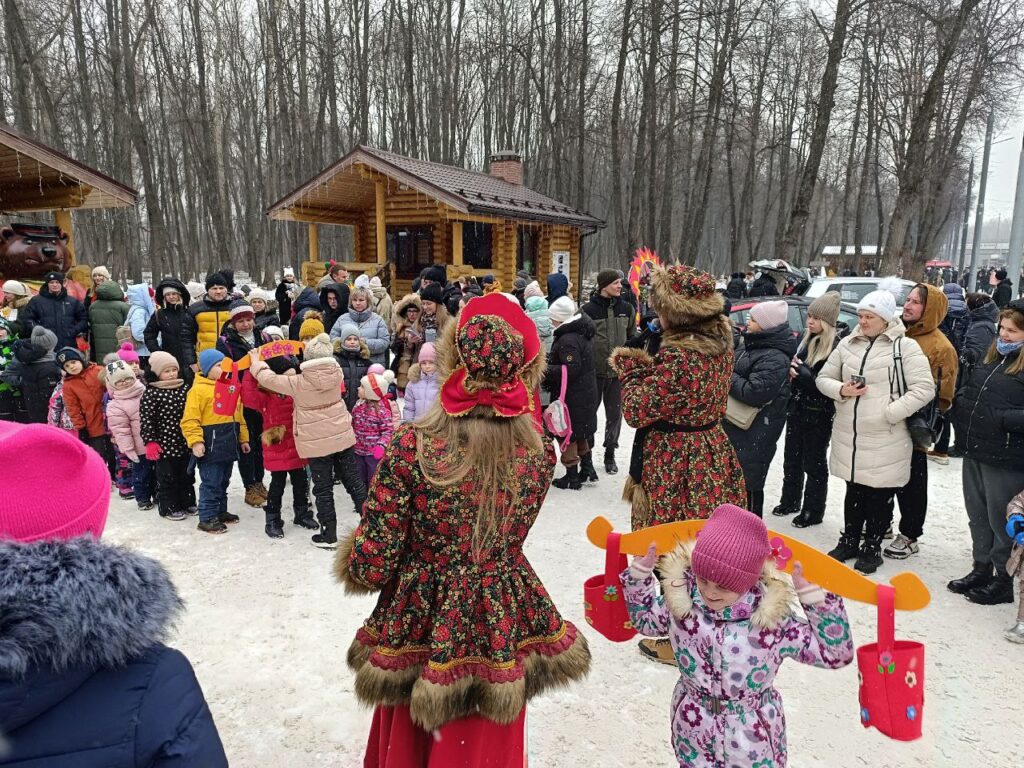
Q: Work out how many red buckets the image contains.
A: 3